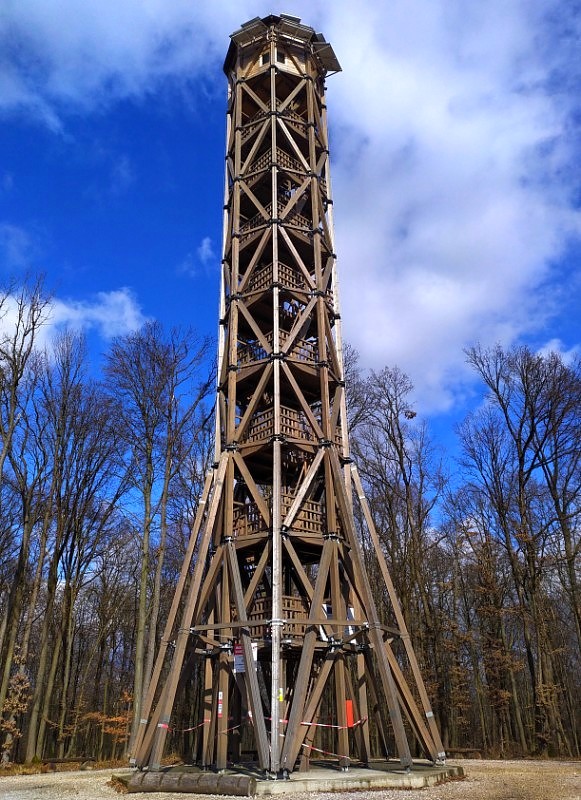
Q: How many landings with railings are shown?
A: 8